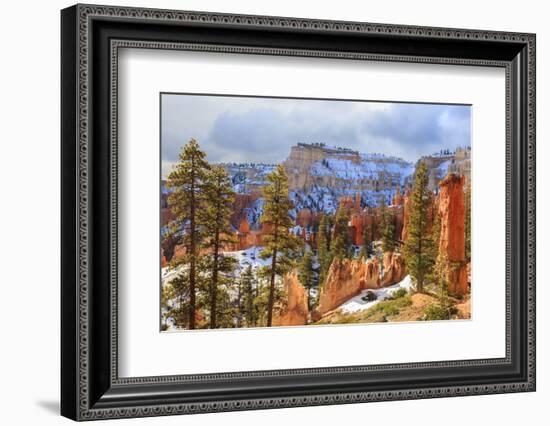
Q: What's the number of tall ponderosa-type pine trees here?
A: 4